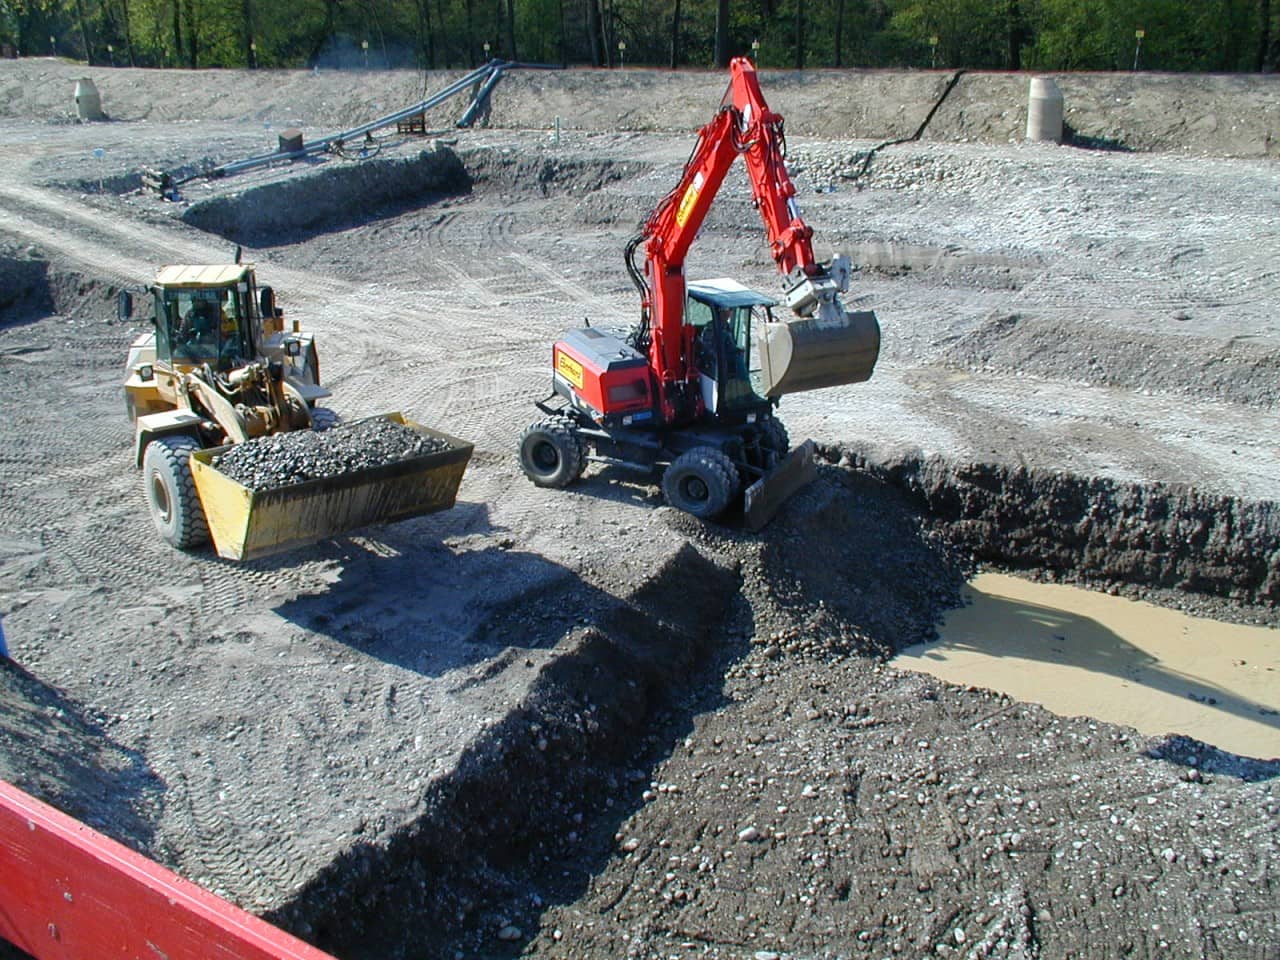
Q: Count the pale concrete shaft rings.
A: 2